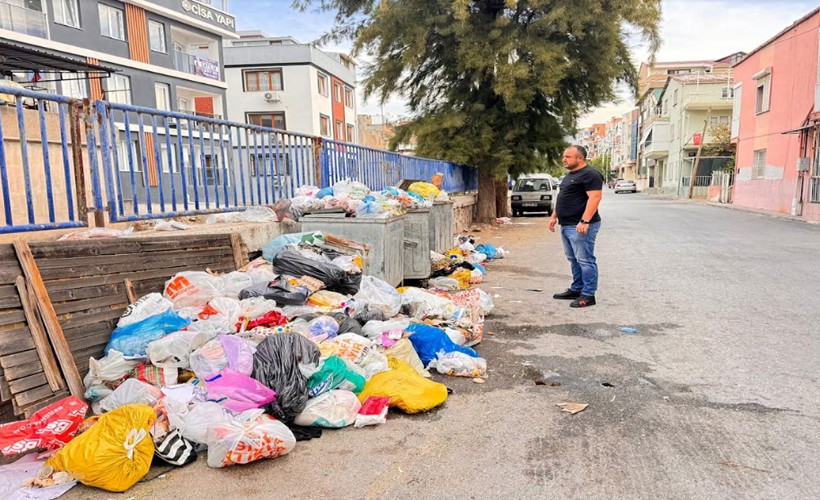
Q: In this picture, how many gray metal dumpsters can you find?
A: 3